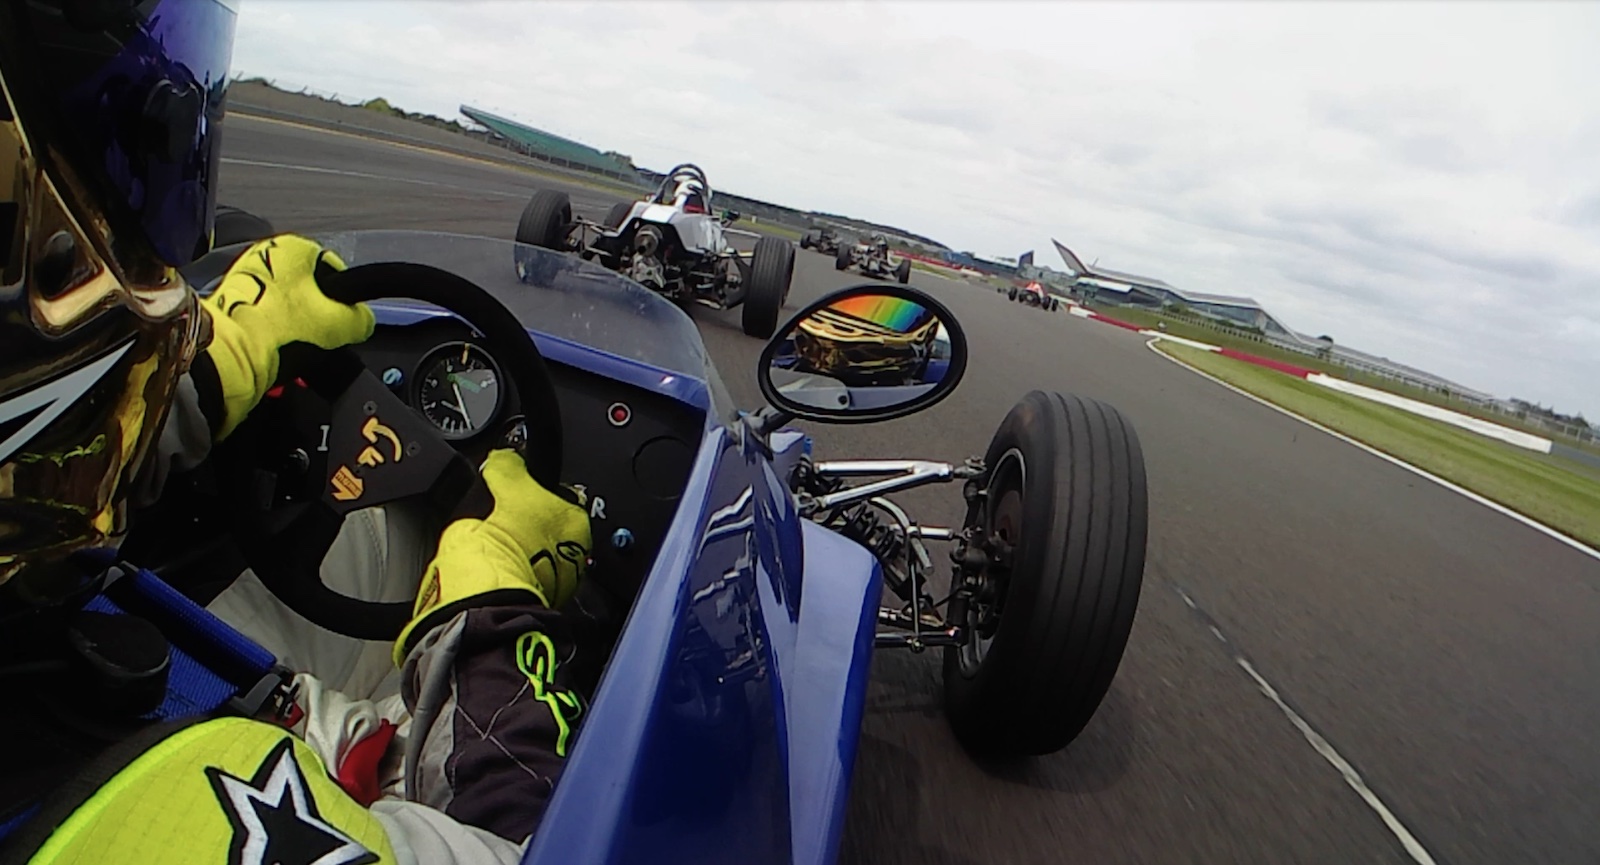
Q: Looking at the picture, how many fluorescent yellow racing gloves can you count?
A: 2